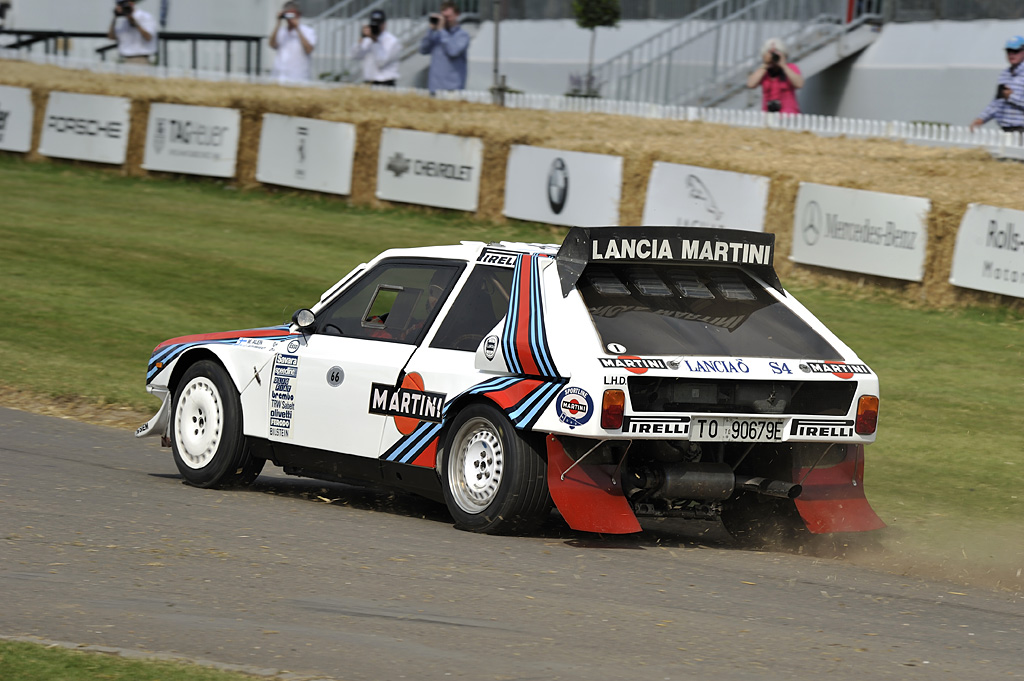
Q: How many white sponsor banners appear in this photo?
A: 9